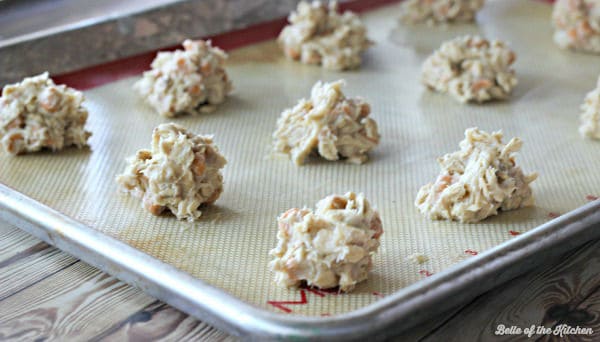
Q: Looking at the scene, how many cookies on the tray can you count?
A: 11